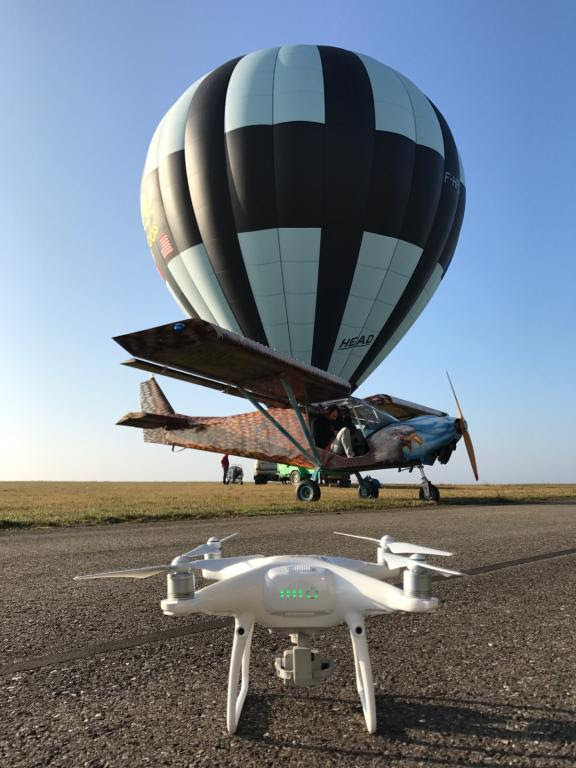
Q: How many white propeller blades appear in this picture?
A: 8